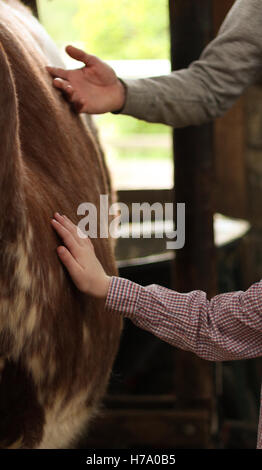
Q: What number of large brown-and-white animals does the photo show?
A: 1